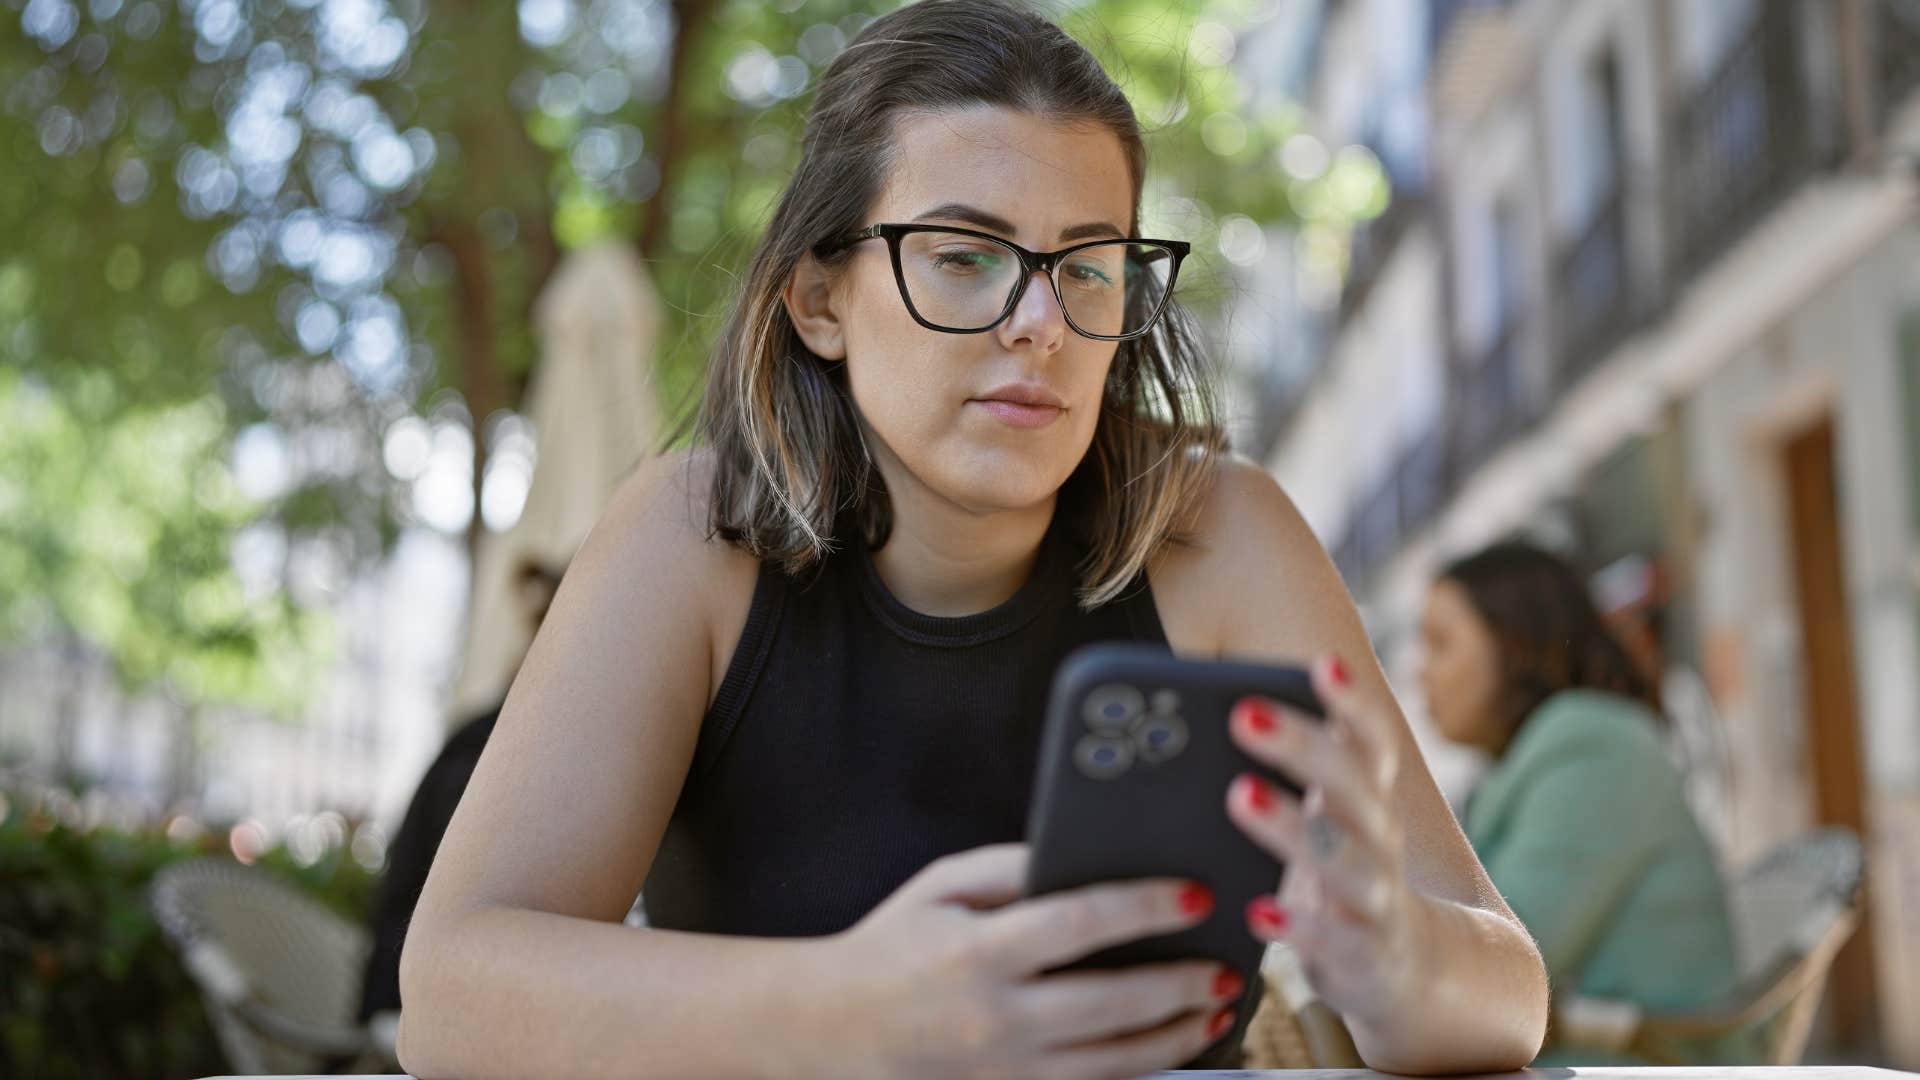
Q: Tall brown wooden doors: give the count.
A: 1